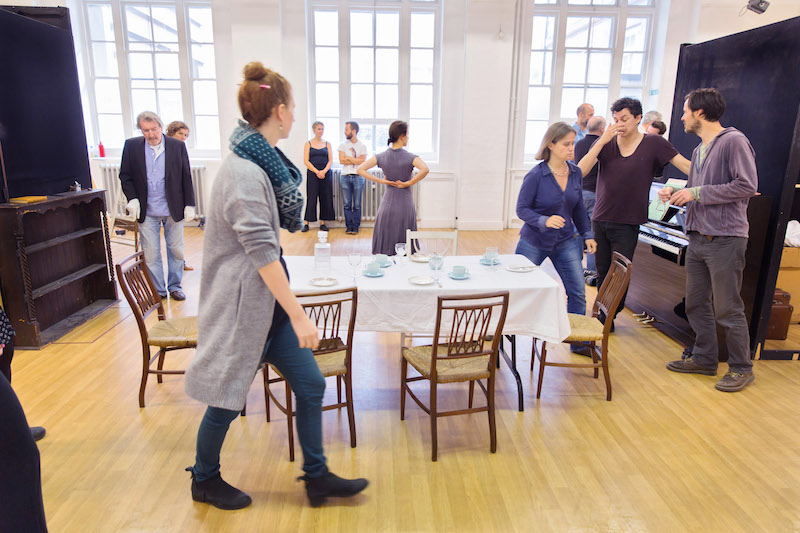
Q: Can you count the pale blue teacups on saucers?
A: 4